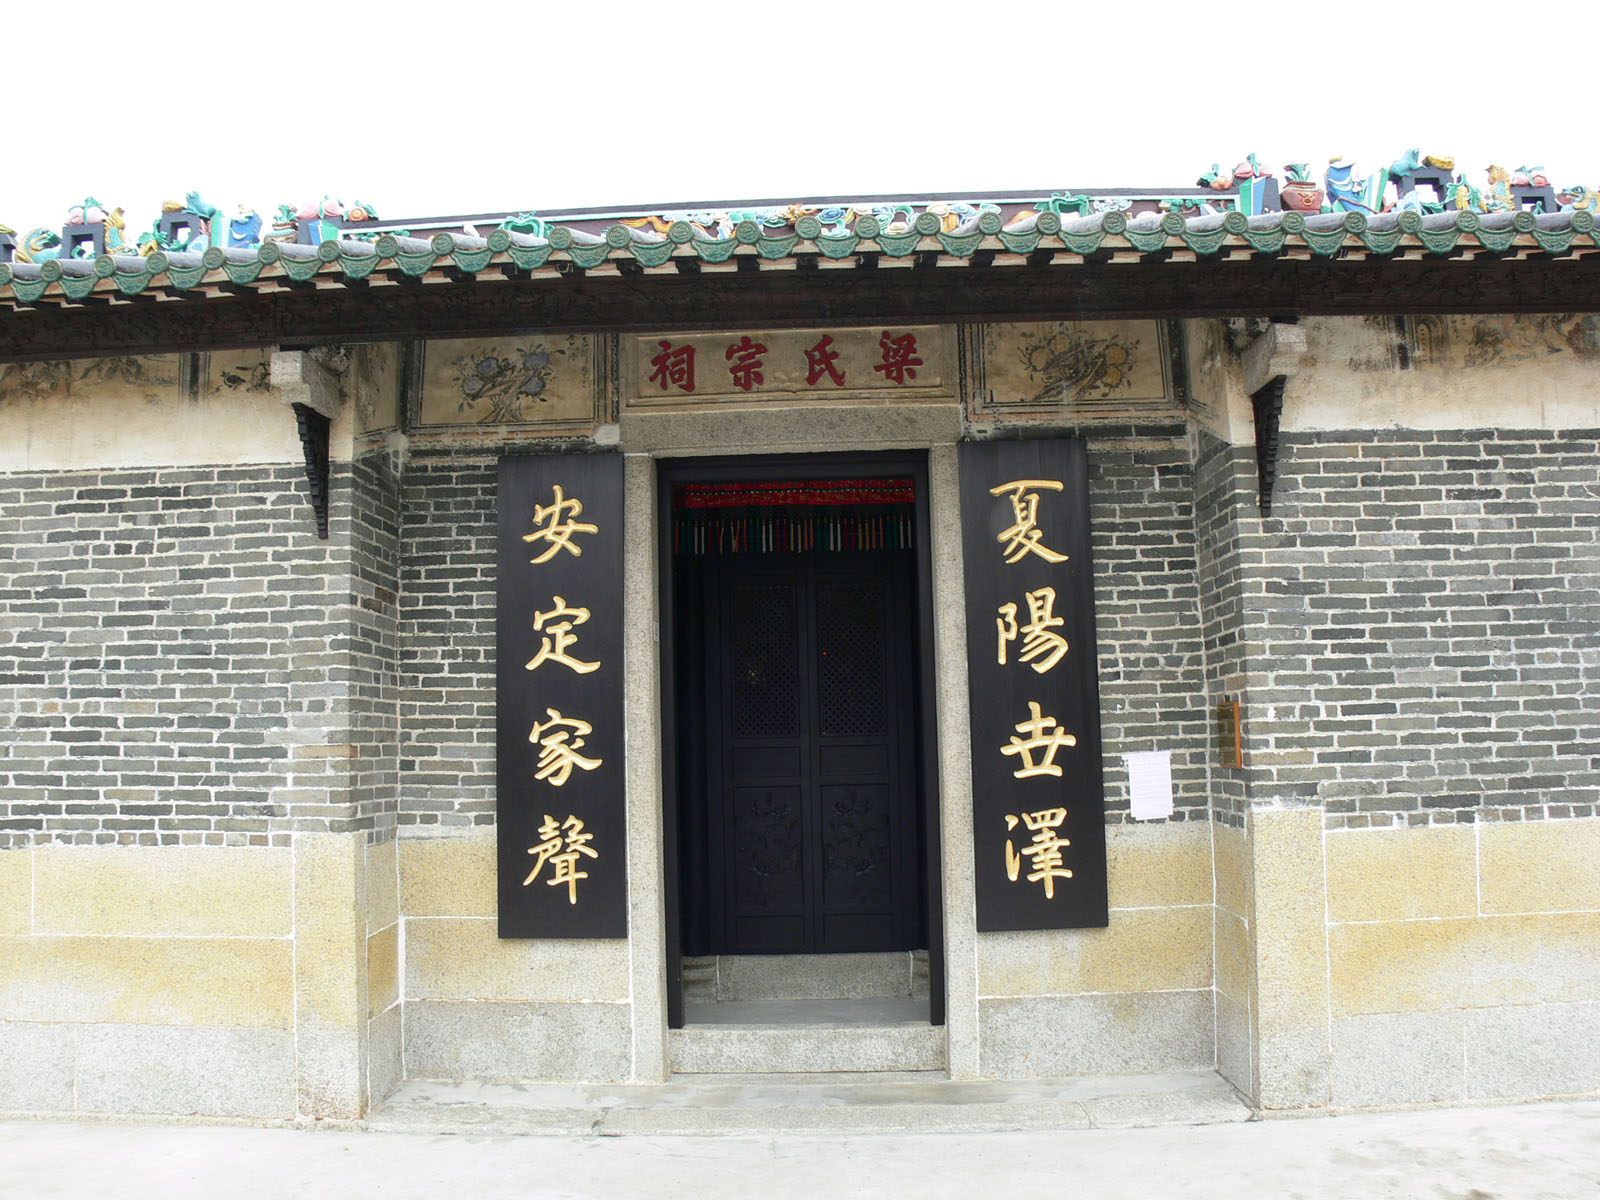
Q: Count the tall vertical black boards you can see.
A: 2